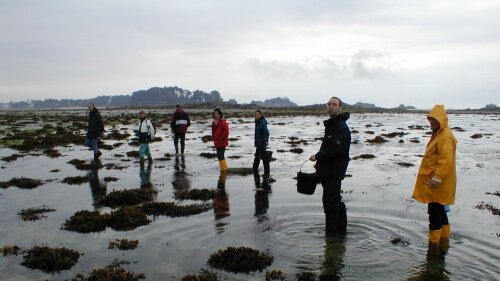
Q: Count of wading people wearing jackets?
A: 7